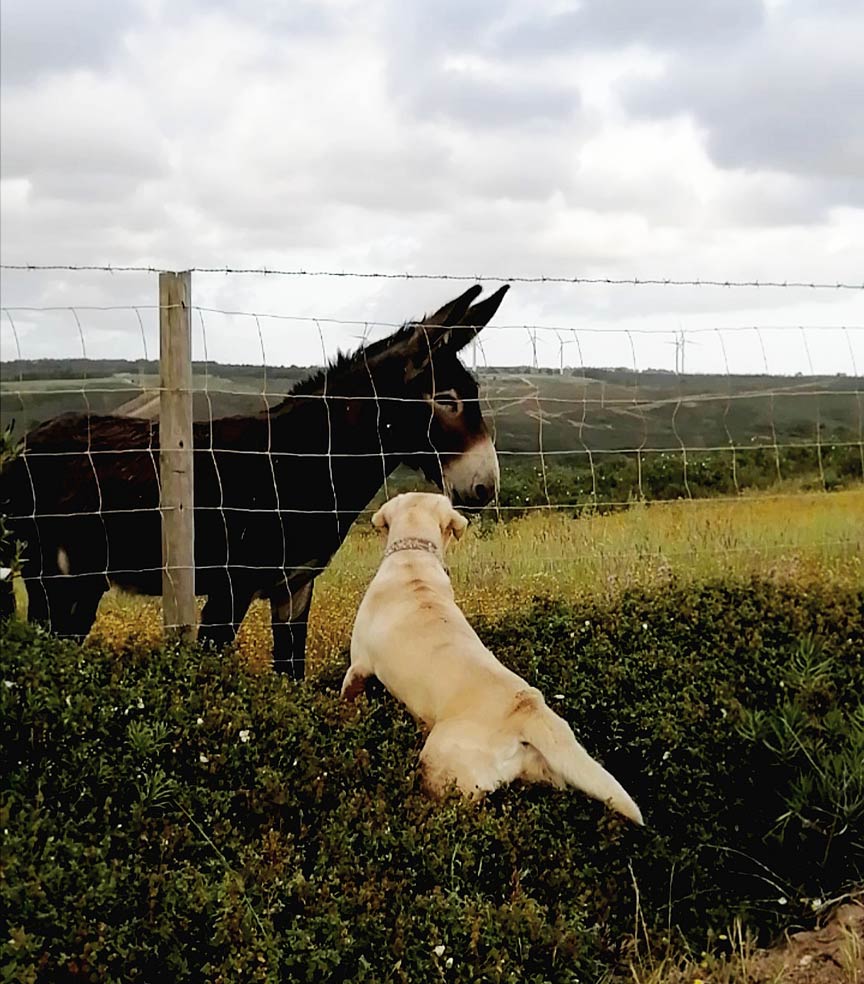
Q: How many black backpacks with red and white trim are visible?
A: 0